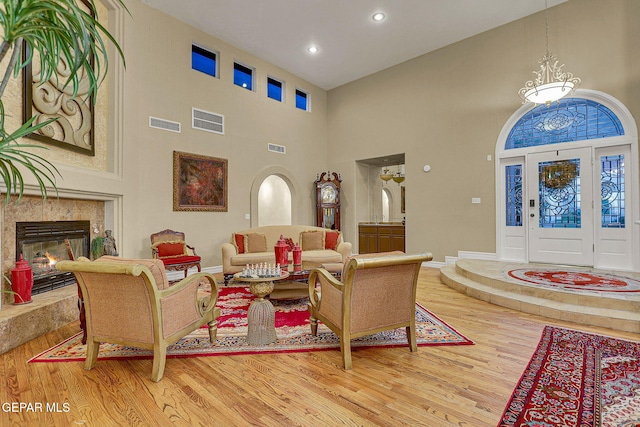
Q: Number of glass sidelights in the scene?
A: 2